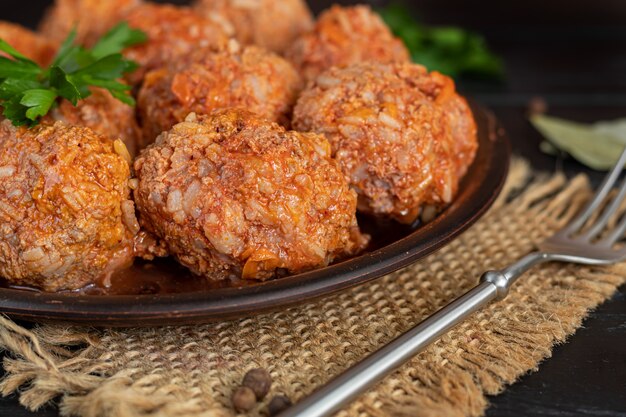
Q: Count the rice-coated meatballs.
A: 10